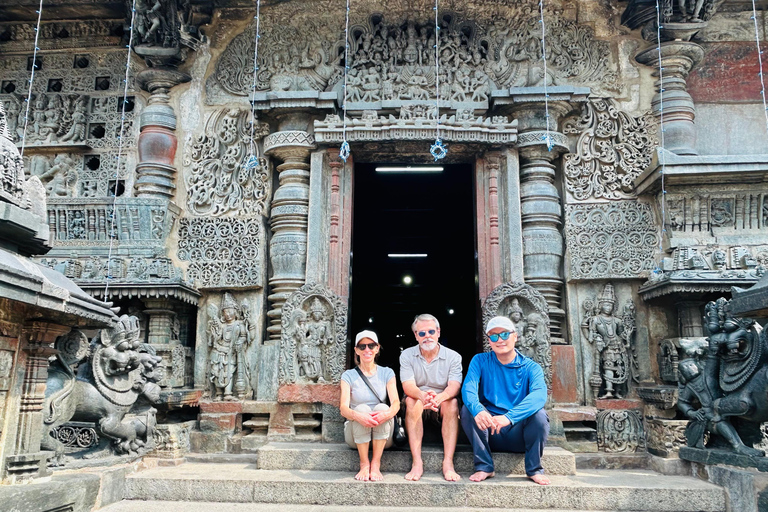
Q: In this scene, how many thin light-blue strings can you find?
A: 8